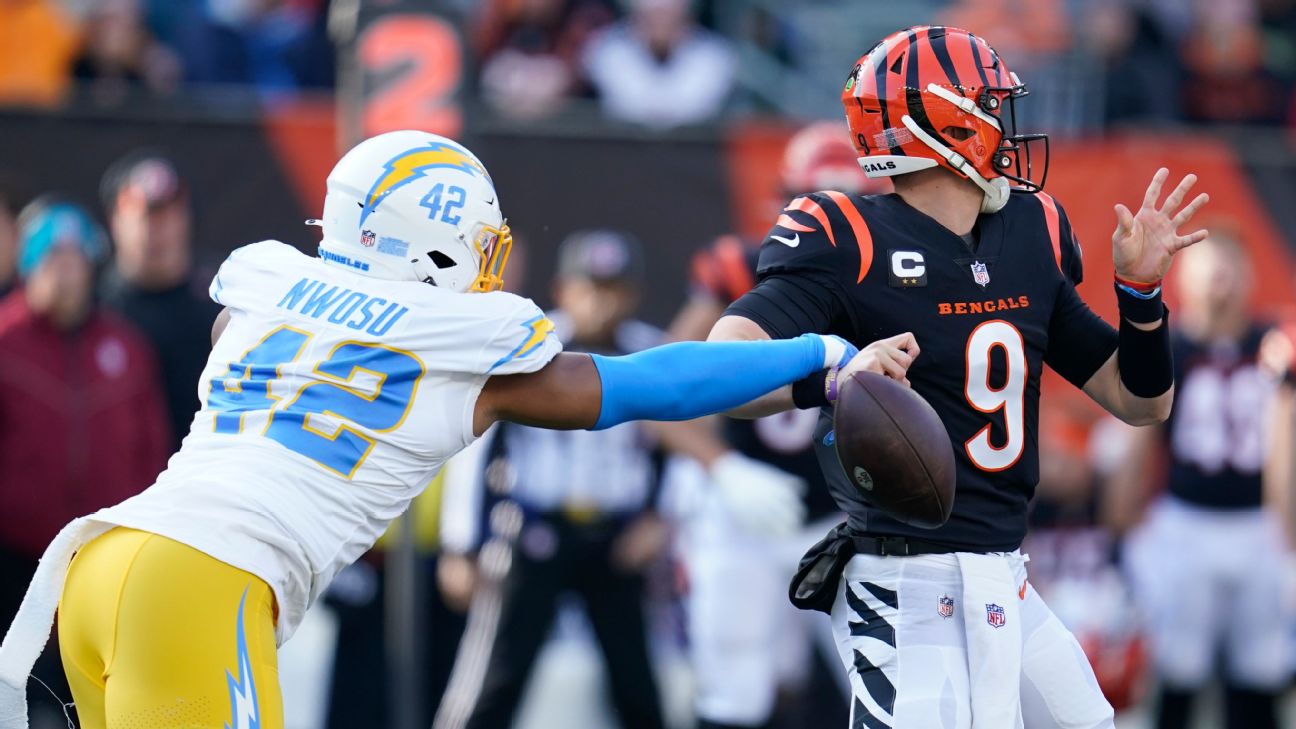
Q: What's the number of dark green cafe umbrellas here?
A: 0